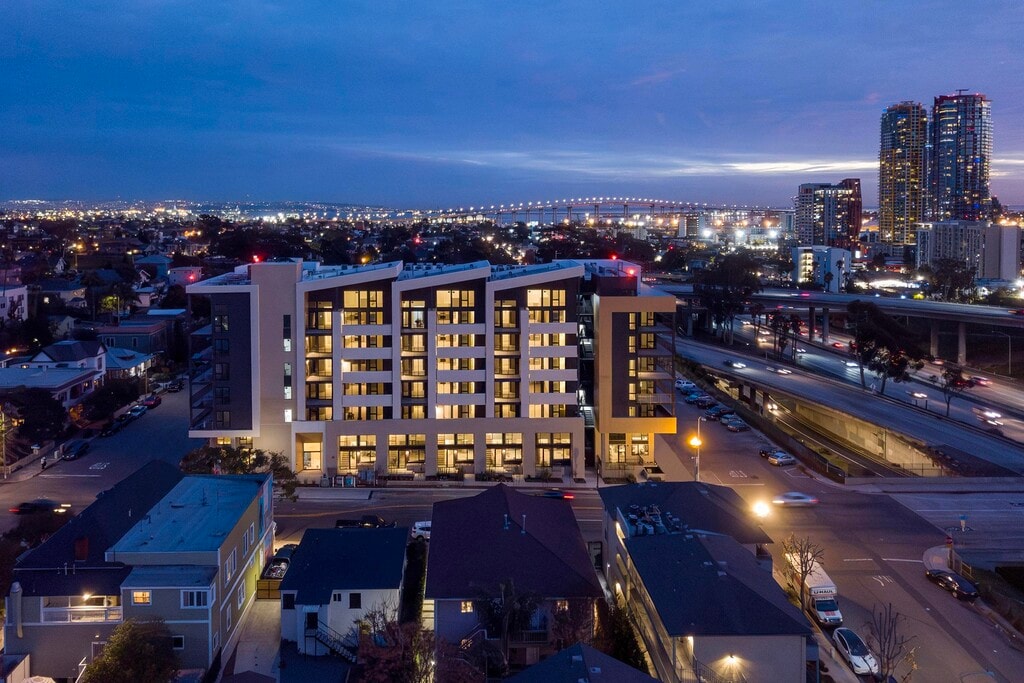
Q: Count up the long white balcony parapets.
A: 12